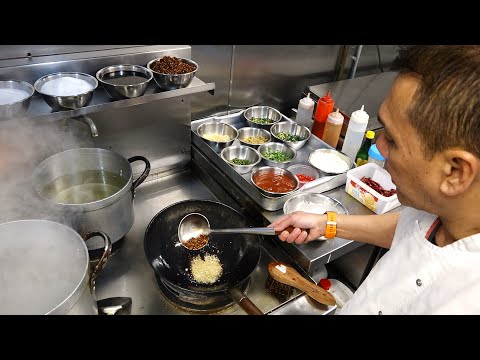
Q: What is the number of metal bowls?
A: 13